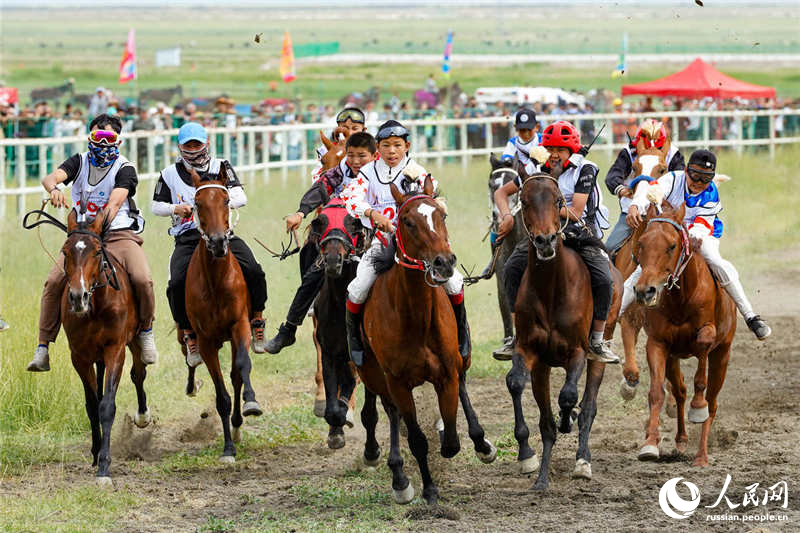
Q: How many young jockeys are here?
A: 9